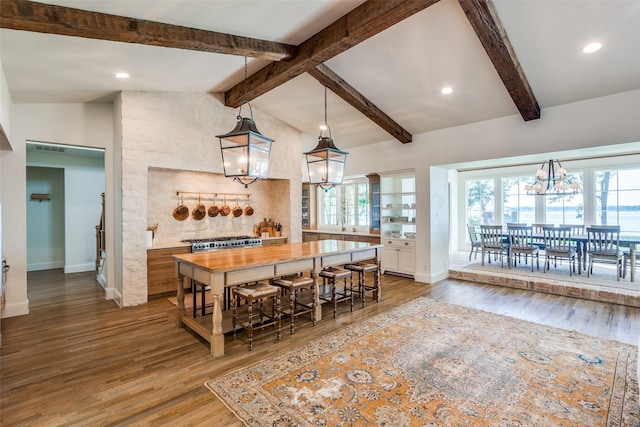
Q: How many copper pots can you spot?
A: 6